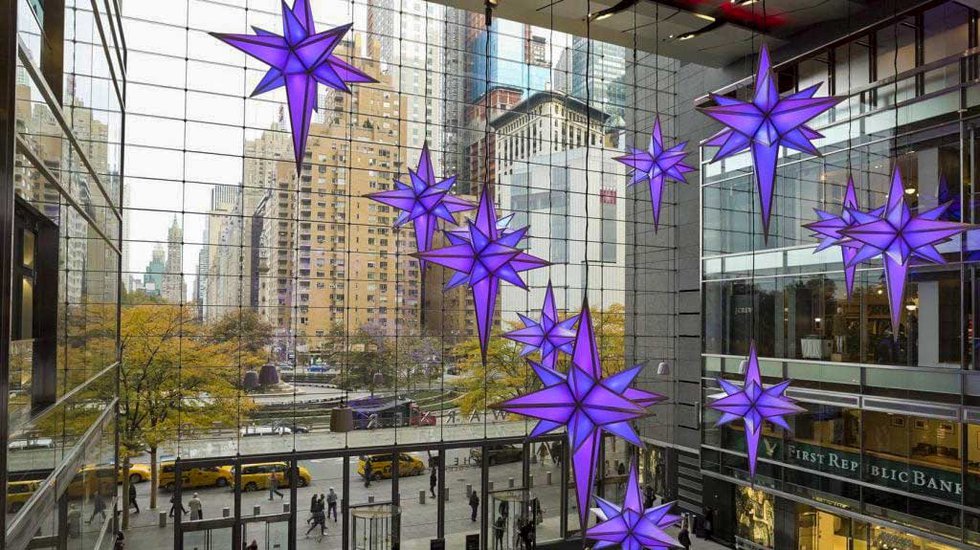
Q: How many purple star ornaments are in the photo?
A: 11